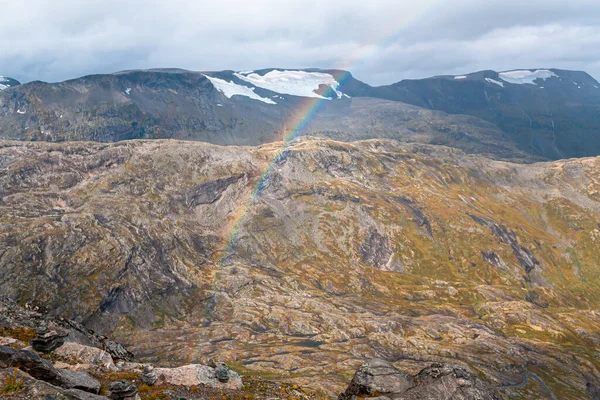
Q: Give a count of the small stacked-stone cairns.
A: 4